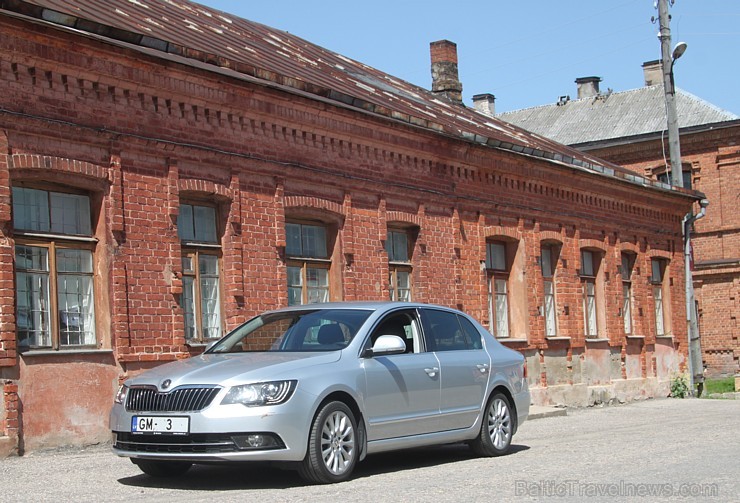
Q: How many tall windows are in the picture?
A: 9